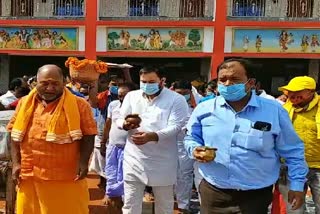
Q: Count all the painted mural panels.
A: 3